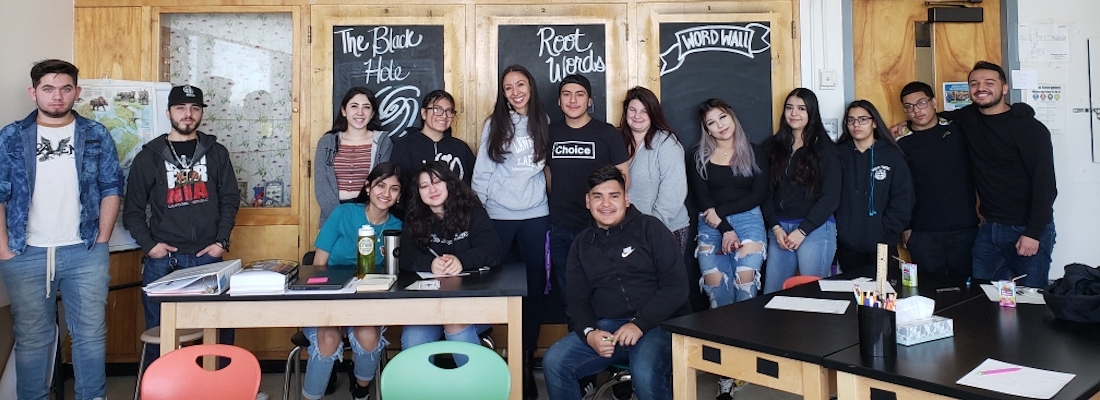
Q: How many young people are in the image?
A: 15